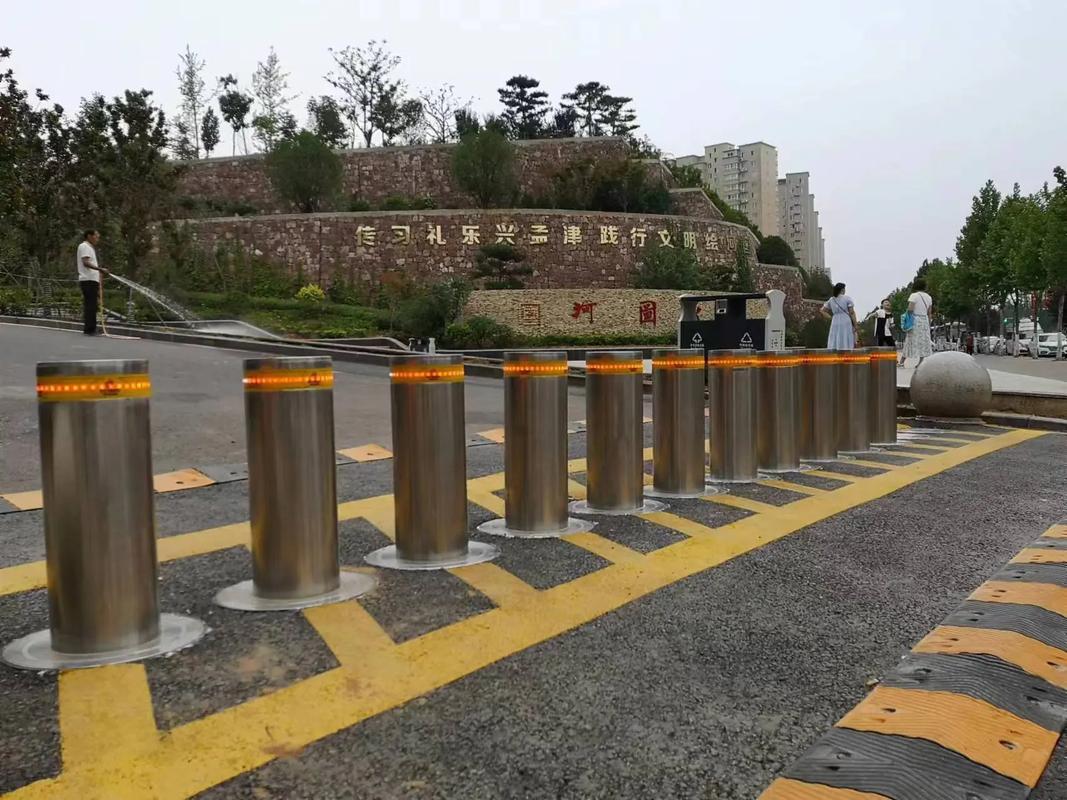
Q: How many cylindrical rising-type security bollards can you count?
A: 11